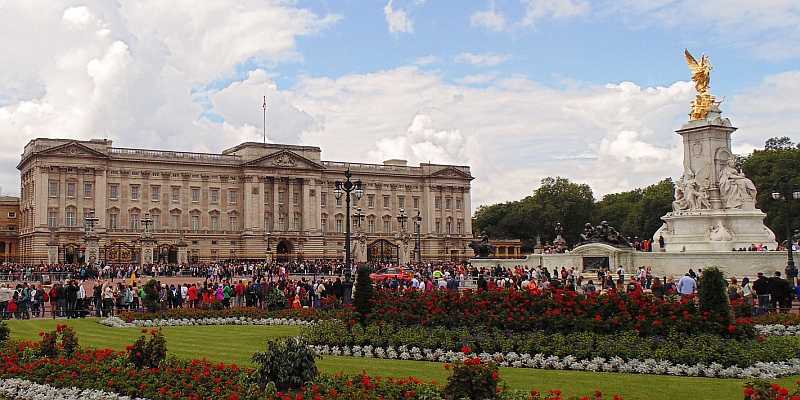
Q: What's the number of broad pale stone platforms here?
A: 1